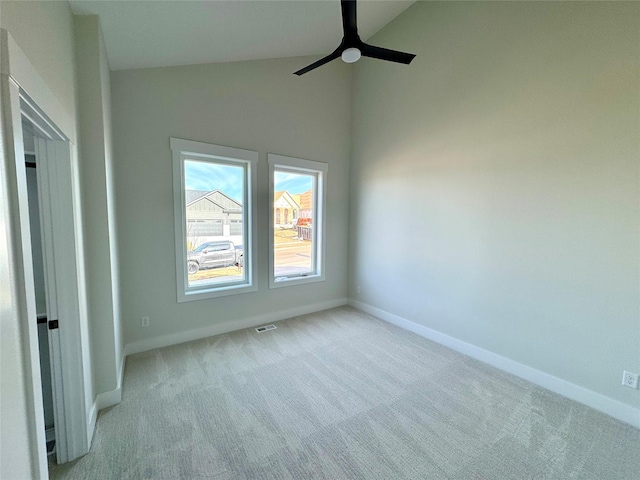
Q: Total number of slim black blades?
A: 3